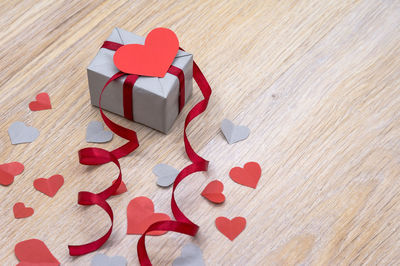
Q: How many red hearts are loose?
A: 10